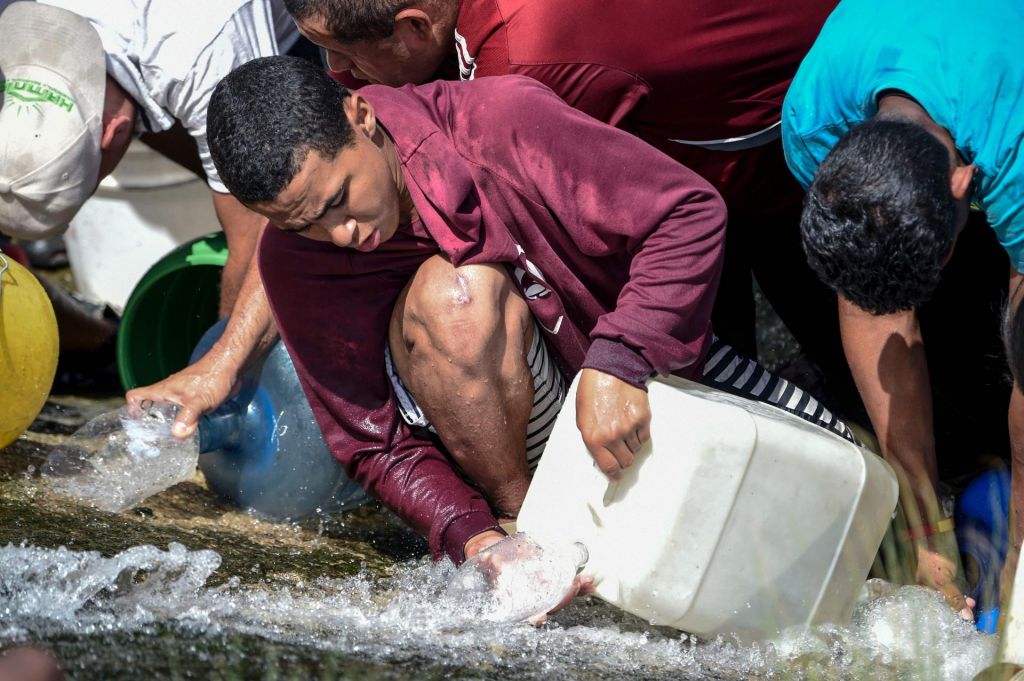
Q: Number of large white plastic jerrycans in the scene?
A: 1